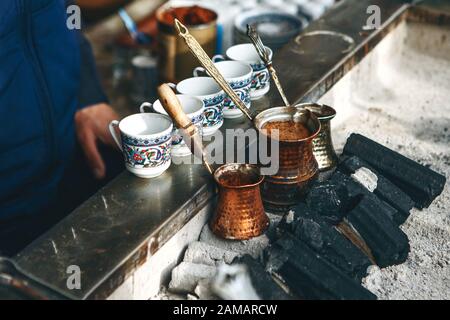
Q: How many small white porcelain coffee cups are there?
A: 5